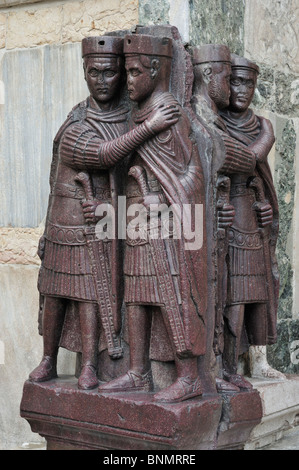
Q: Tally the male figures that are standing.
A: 4